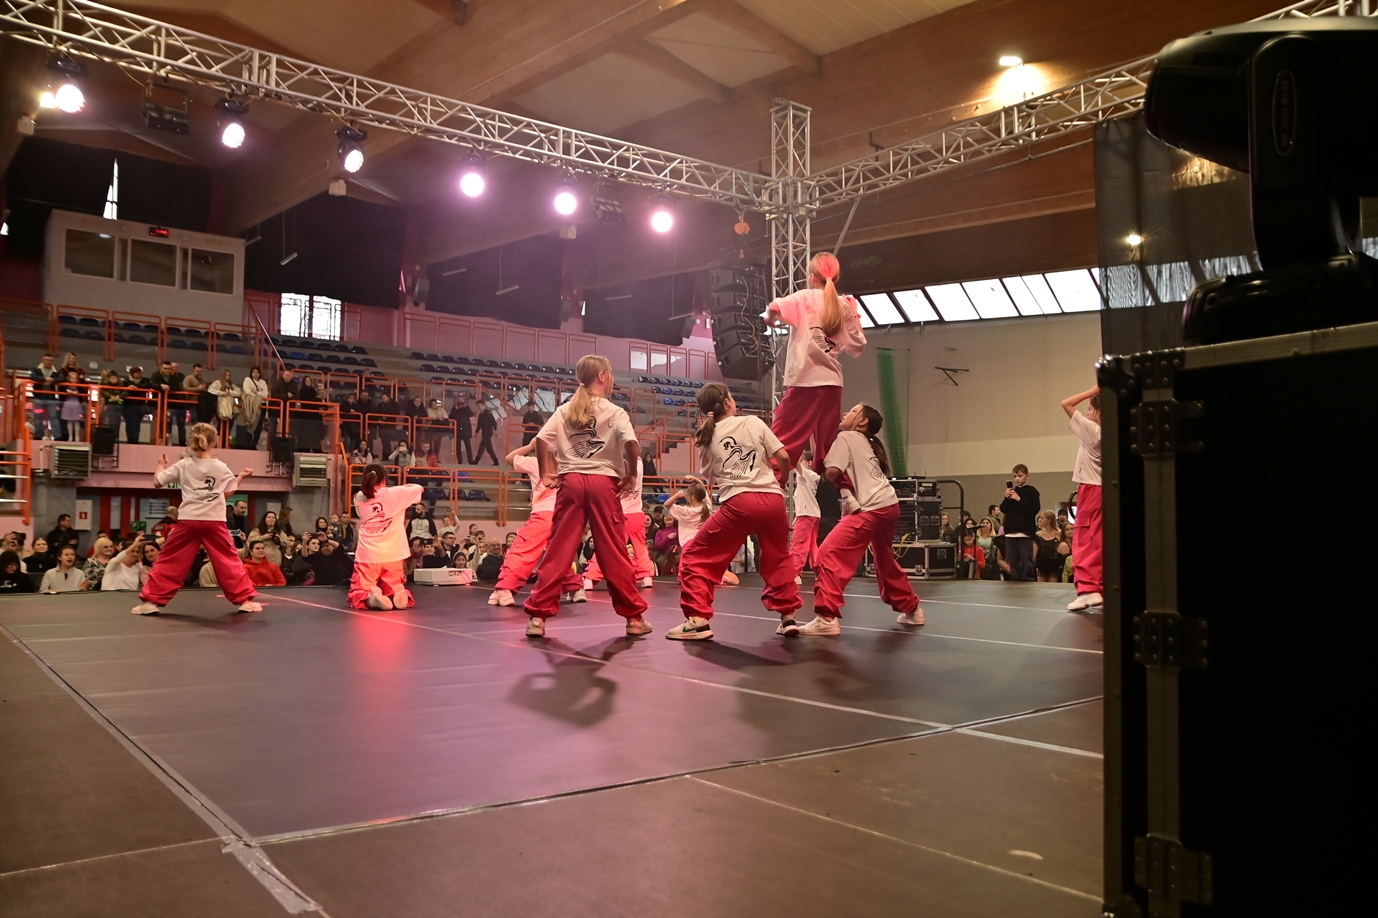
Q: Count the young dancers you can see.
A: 11